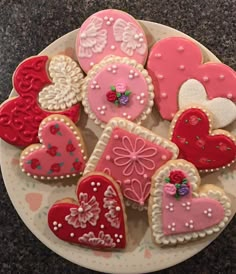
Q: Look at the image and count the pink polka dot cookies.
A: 1